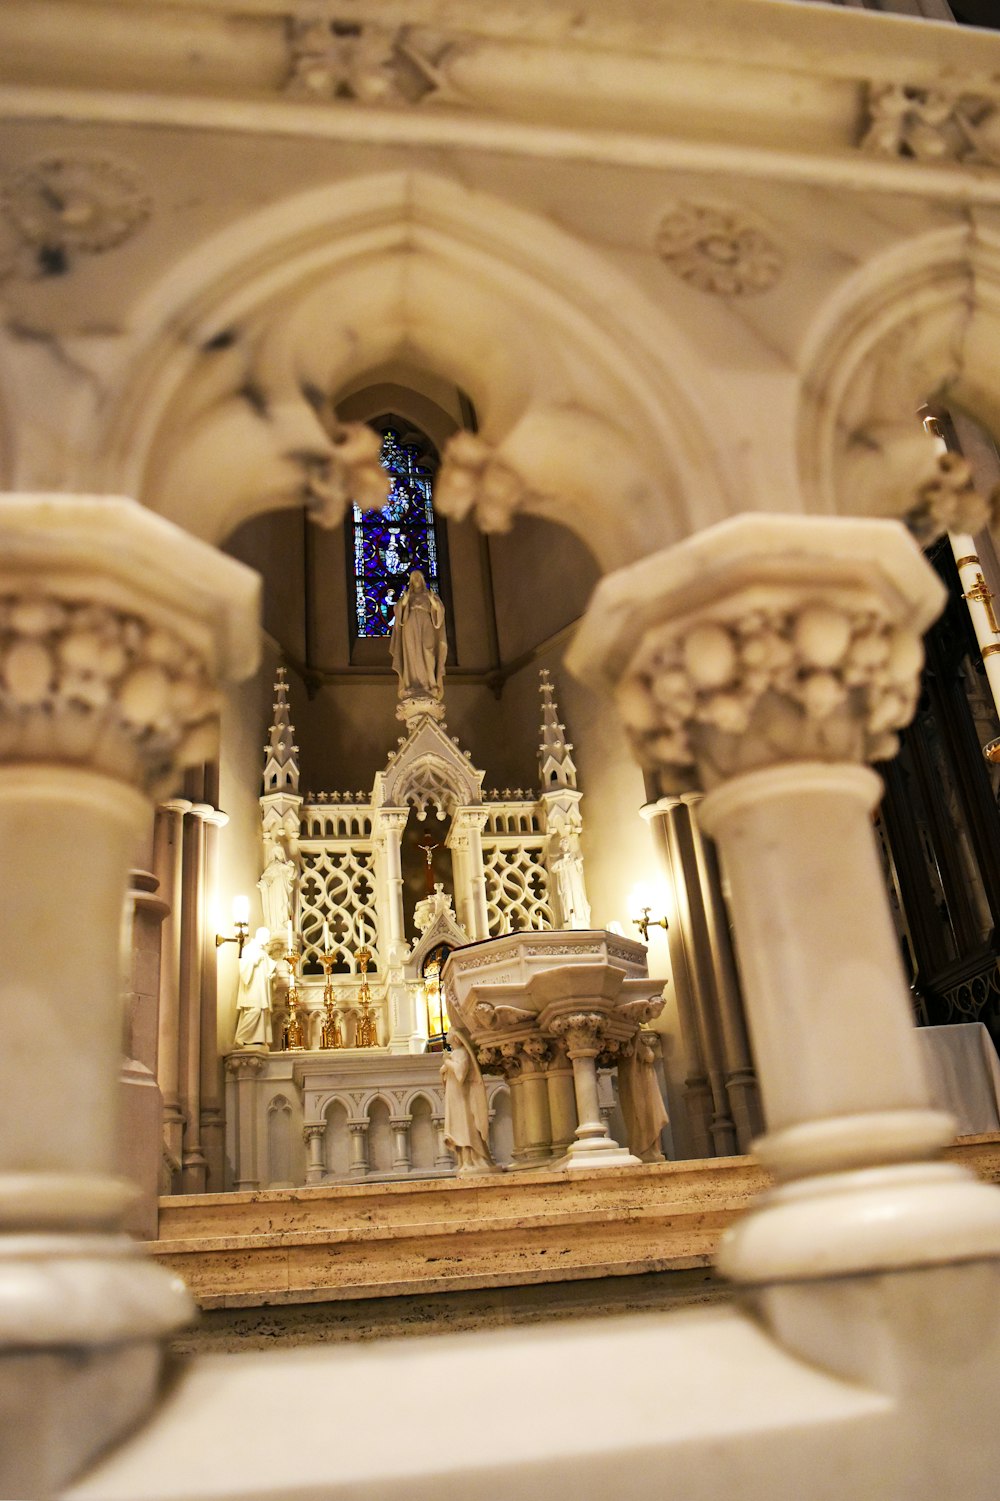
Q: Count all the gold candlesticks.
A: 3